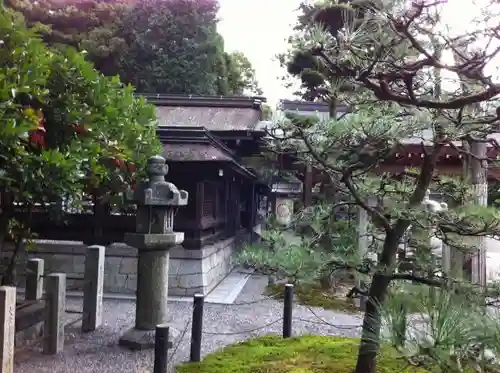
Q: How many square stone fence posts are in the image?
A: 4